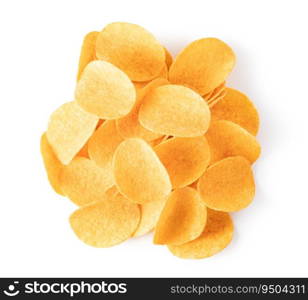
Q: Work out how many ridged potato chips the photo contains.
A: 0